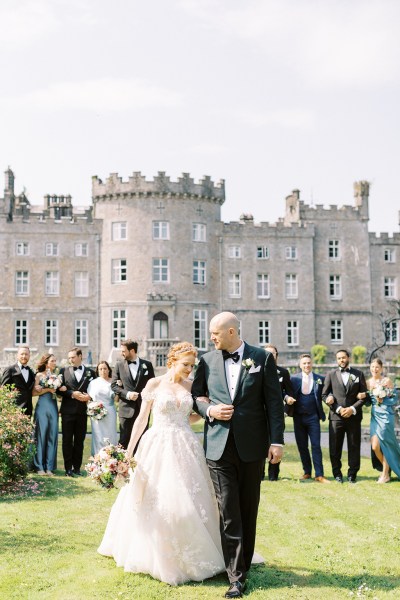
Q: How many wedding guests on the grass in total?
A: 9